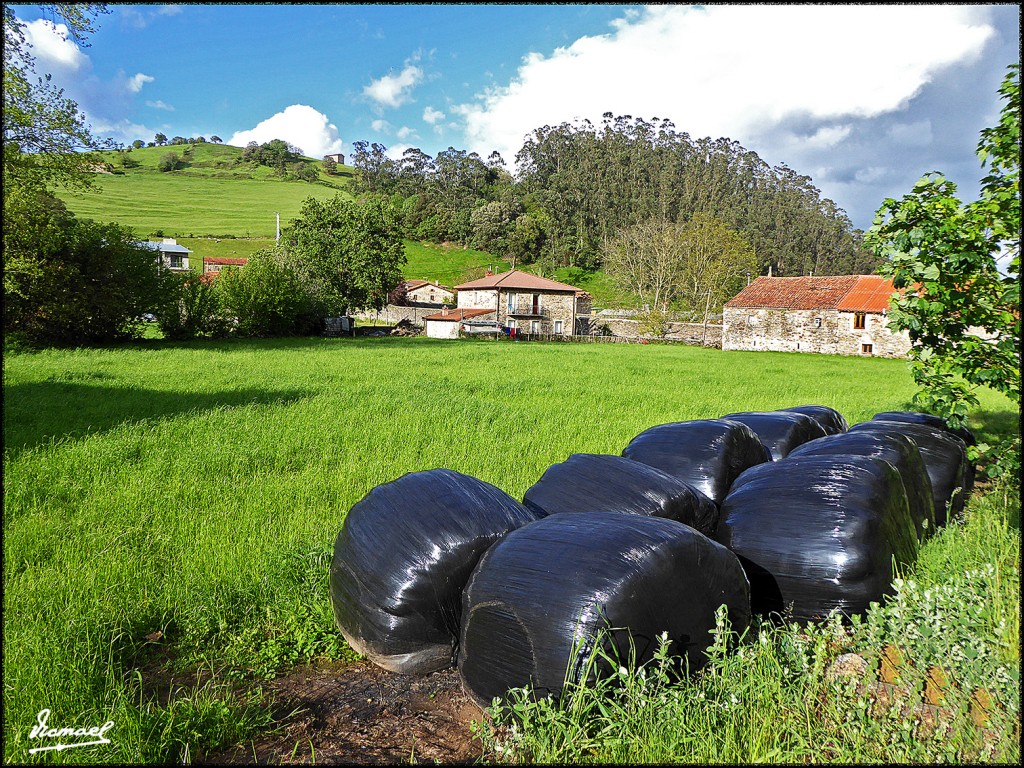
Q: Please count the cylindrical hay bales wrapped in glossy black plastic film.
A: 10